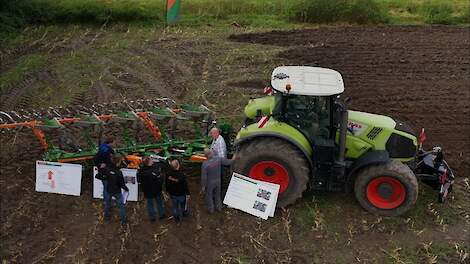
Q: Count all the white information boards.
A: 3